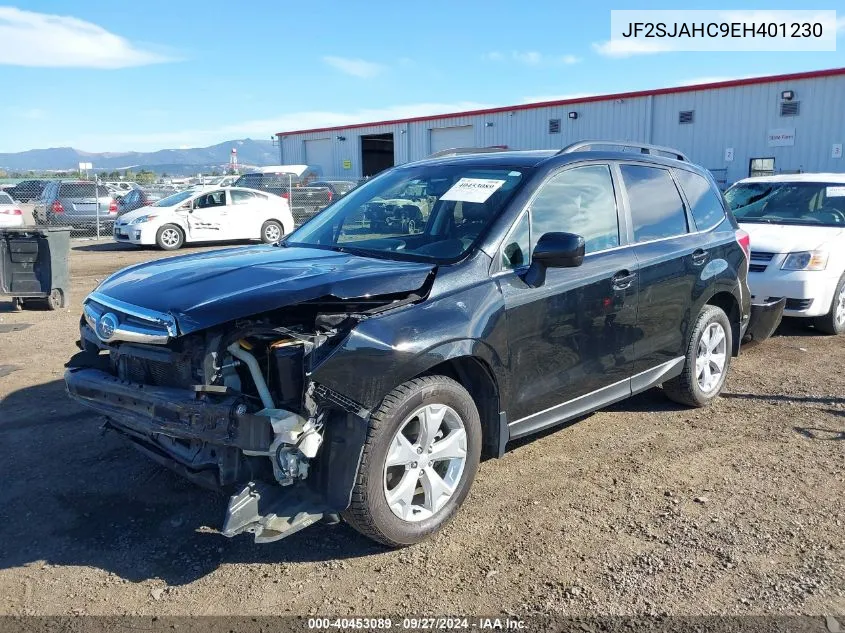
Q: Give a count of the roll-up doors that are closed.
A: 2